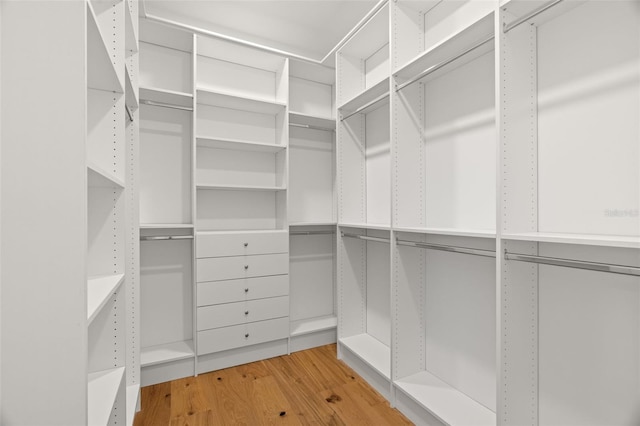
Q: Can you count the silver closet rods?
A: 11